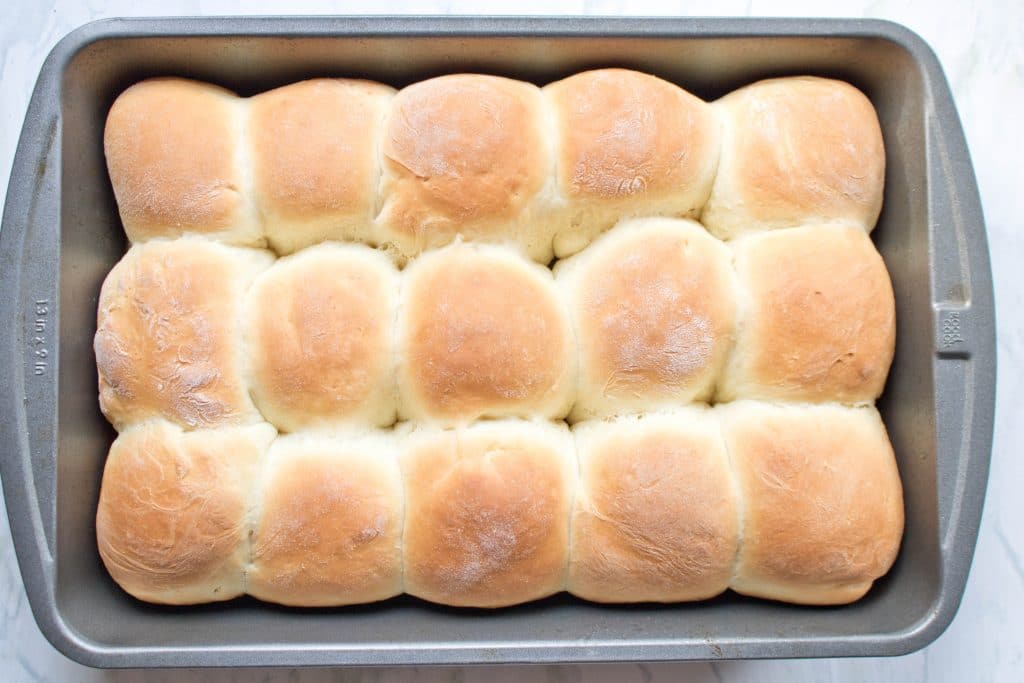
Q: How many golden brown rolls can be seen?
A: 15